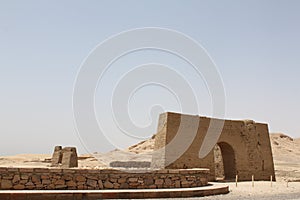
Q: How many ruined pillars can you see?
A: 2